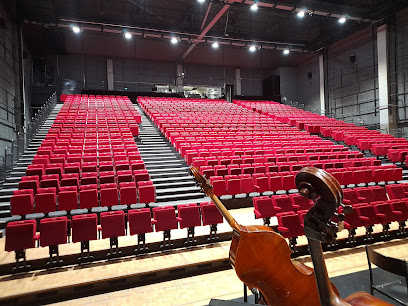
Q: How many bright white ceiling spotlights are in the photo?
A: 10